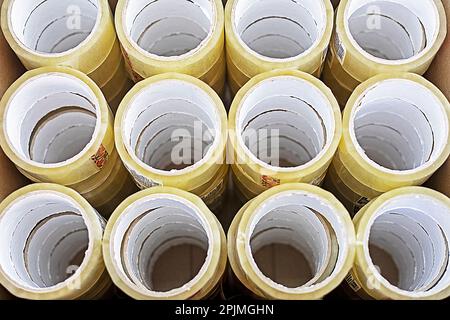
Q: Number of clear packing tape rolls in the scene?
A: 12